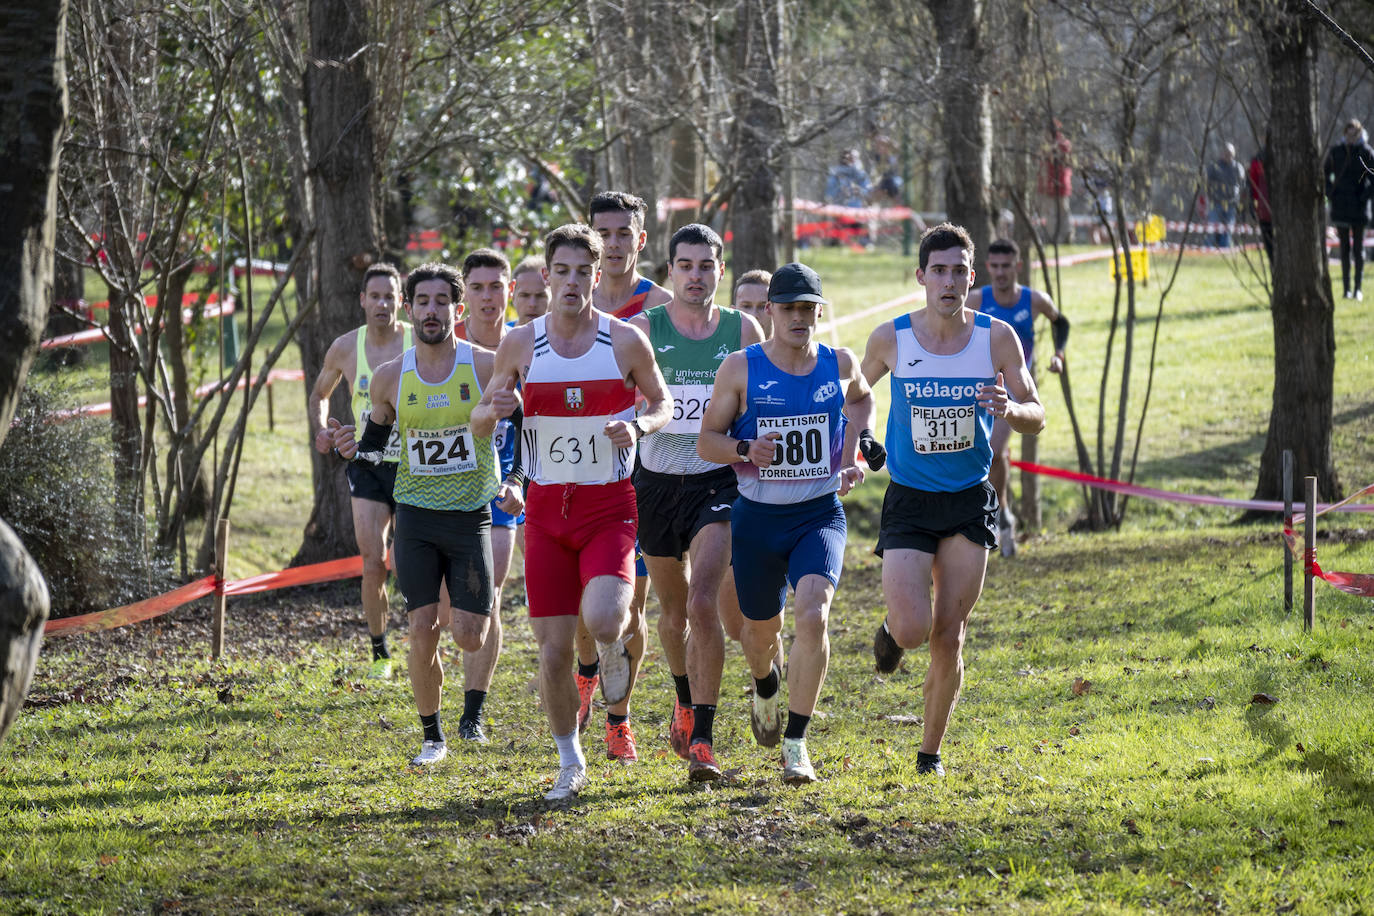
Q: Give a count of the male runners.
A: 11